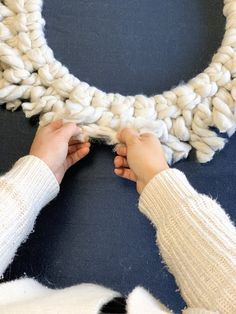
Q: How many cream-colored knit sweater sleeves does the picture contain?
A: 2